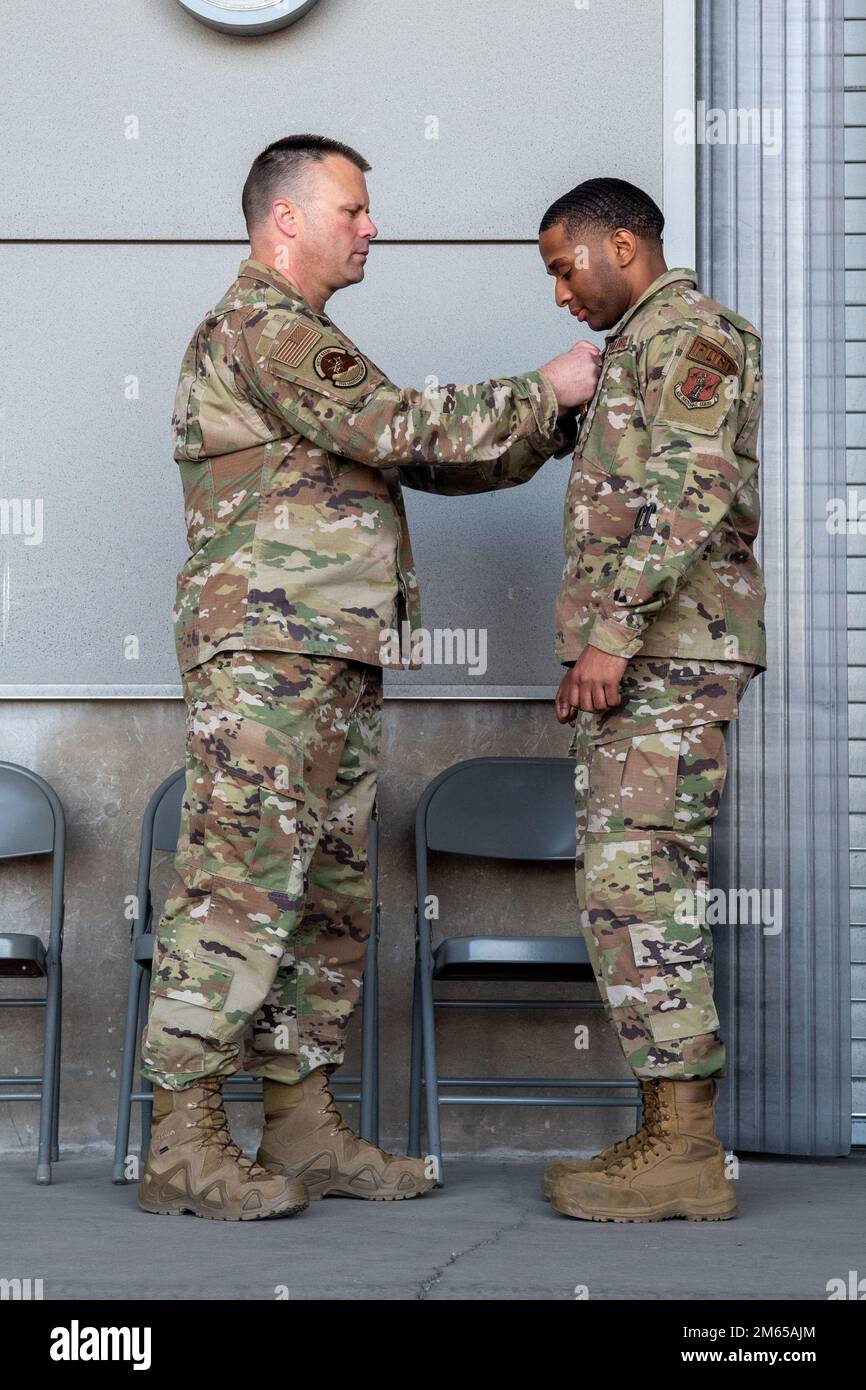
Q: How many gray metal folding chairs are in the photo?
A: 3